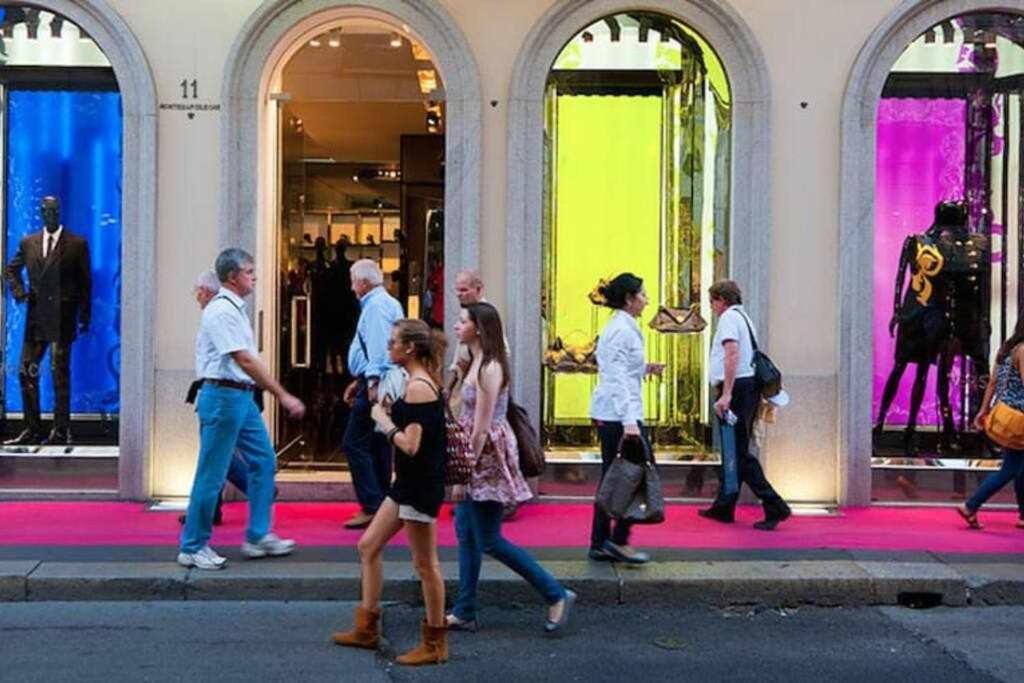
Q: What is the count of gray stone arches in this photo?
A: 4